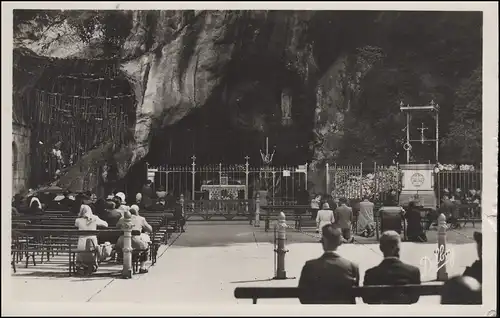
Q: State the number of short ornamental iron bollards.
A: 5